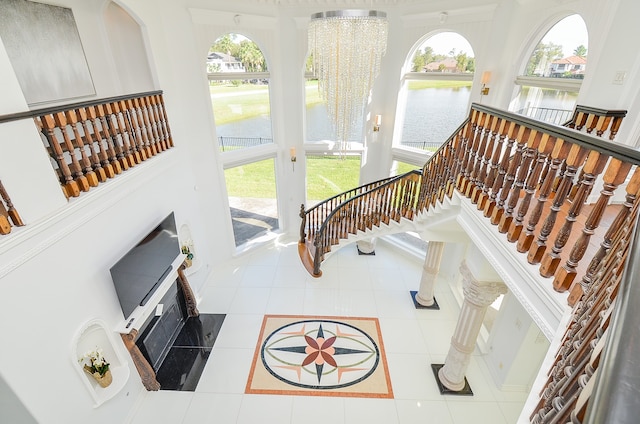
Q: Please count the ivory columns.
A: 3